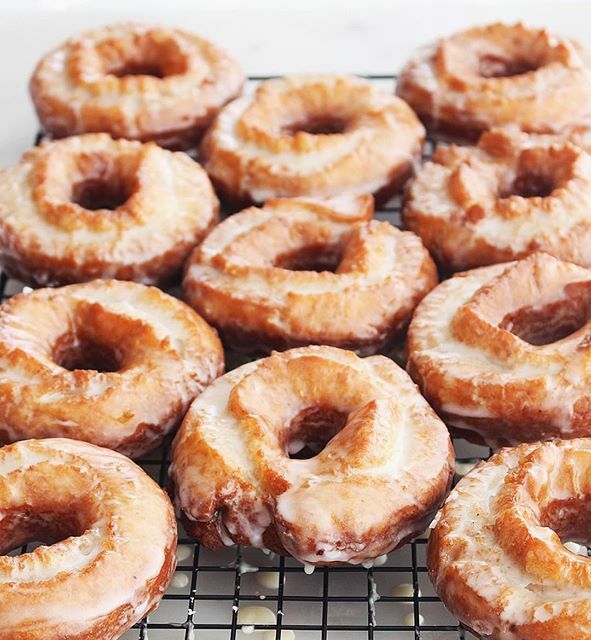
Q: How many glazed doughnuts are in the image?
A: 11